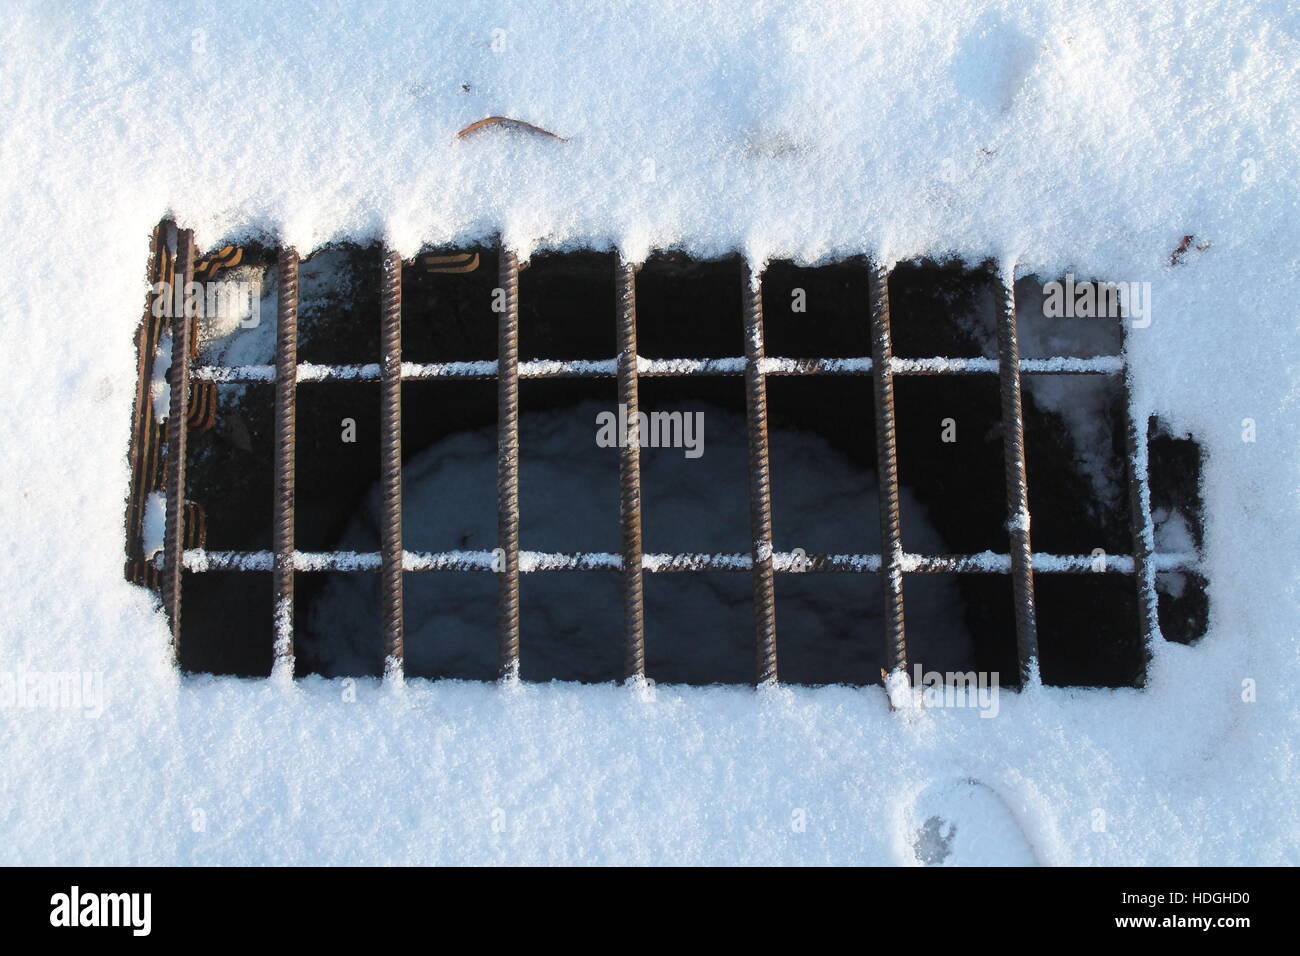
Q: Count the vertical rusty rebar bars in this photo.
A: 9